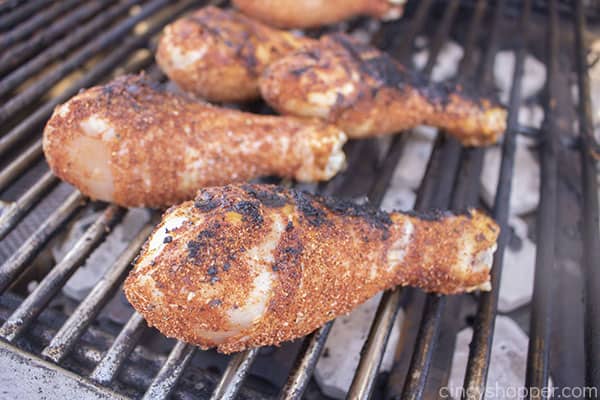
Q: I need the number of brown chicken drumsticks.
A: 5